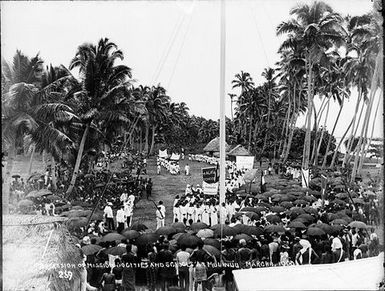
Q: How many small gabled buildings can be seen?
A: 2